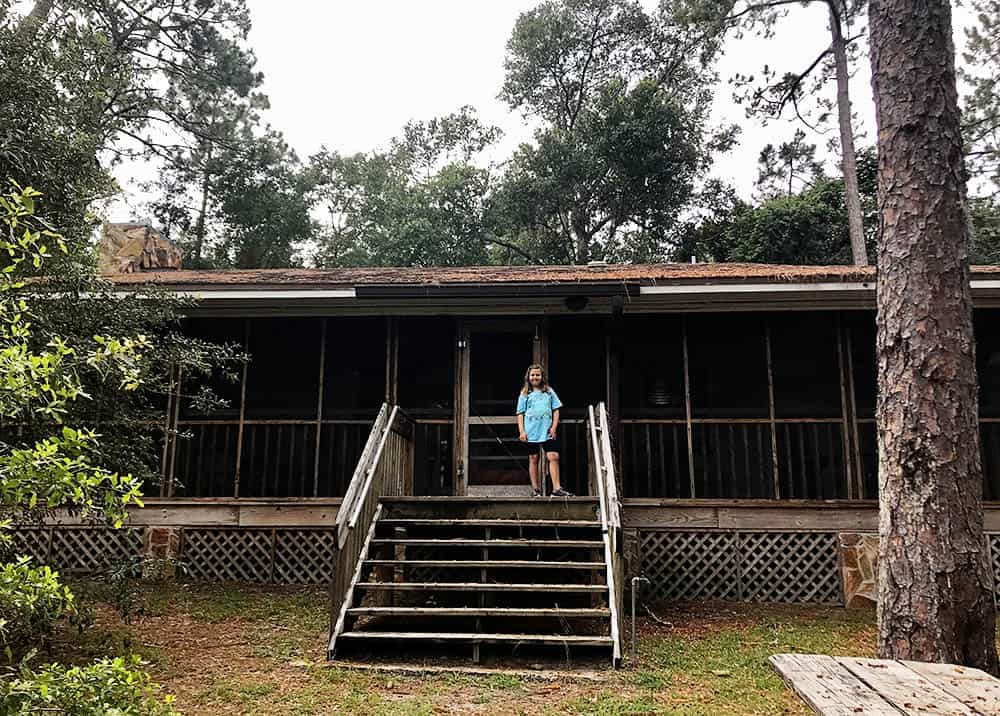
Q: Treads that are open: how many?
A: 6